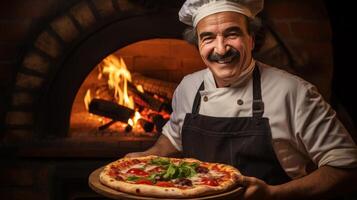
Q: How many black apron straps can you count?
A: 2